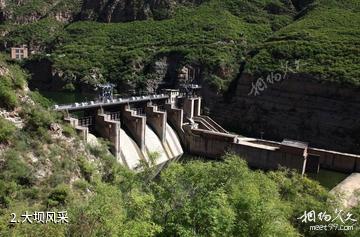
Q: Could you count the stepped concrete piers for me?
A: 5